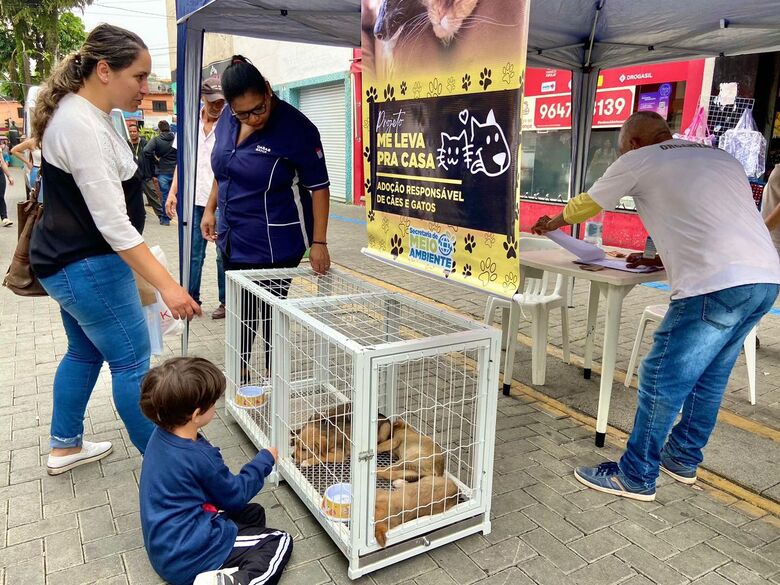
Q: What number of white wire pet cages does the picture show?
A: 2